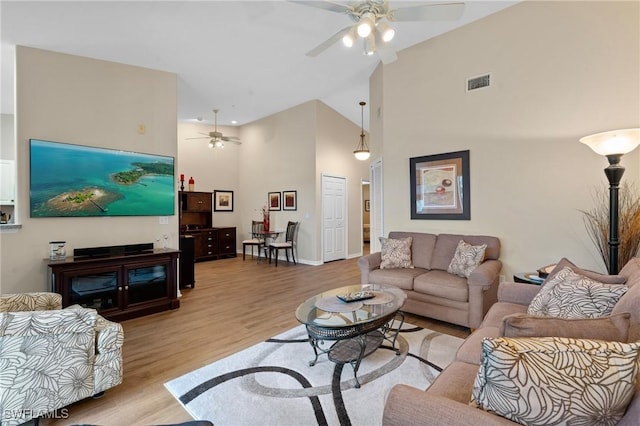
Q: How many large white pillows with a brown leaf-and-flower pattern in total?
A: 2